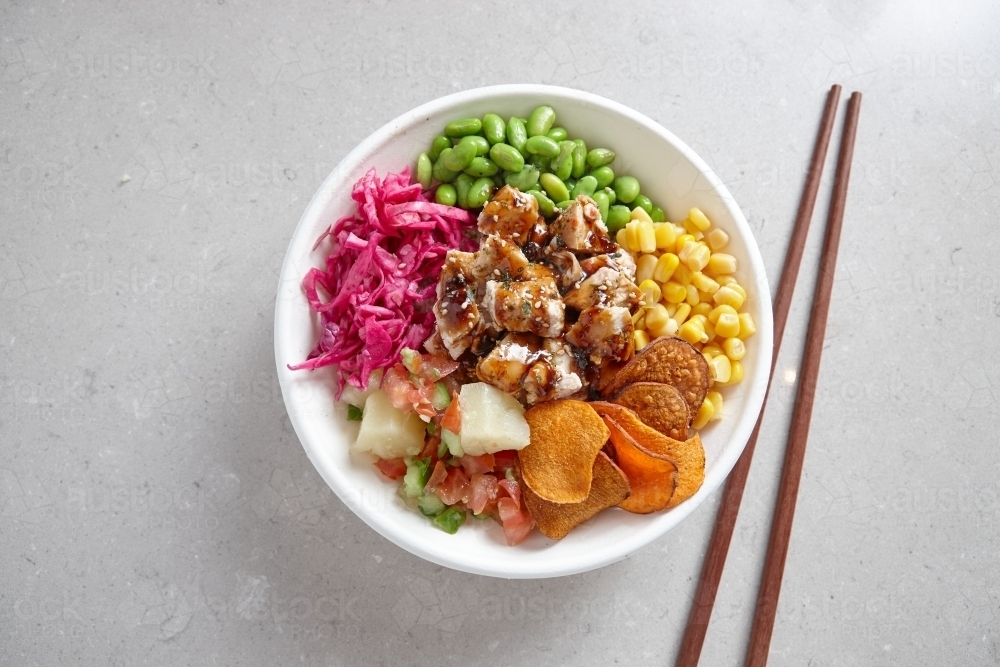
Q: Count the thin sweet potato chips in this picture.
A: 6